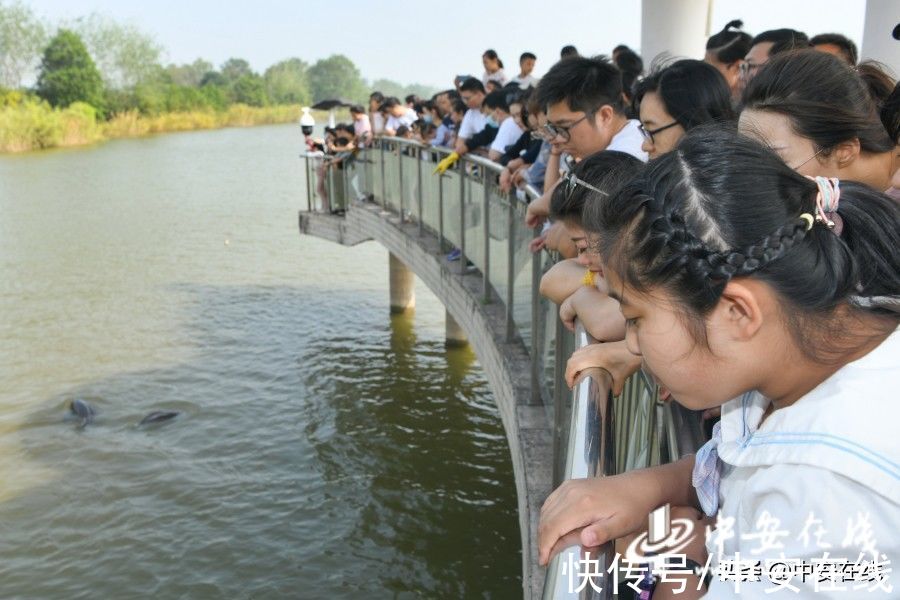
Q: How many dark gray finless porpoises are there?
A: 2